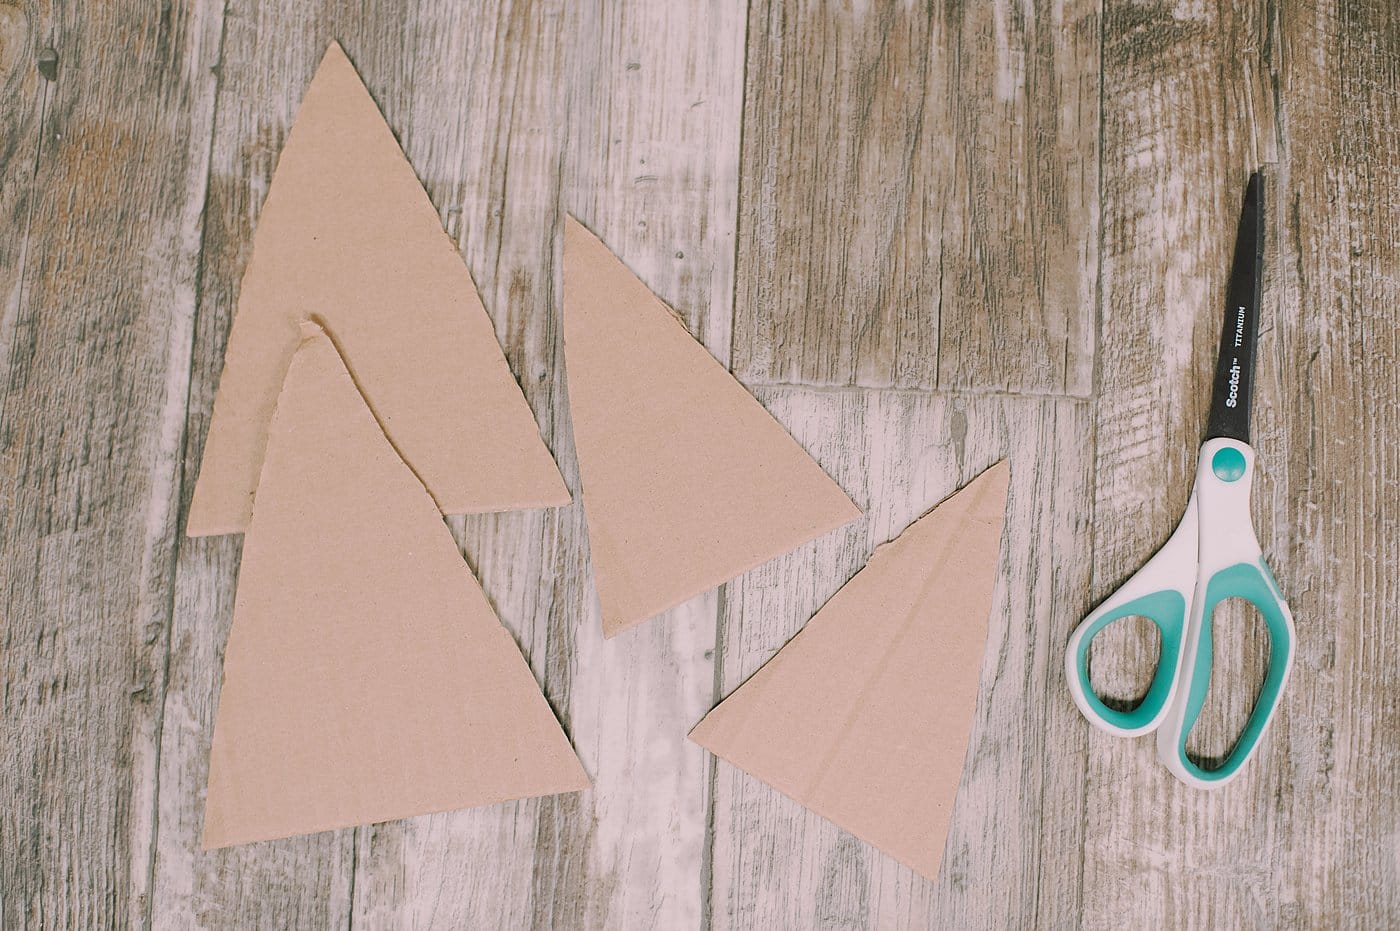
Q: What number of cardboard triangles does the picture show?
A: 4